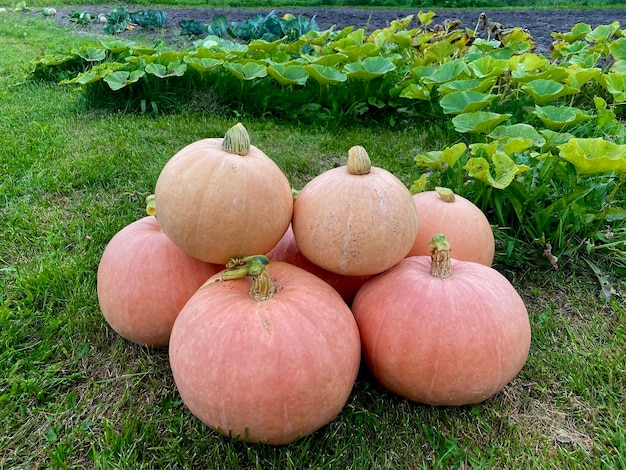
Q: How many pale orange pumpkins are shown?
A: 2